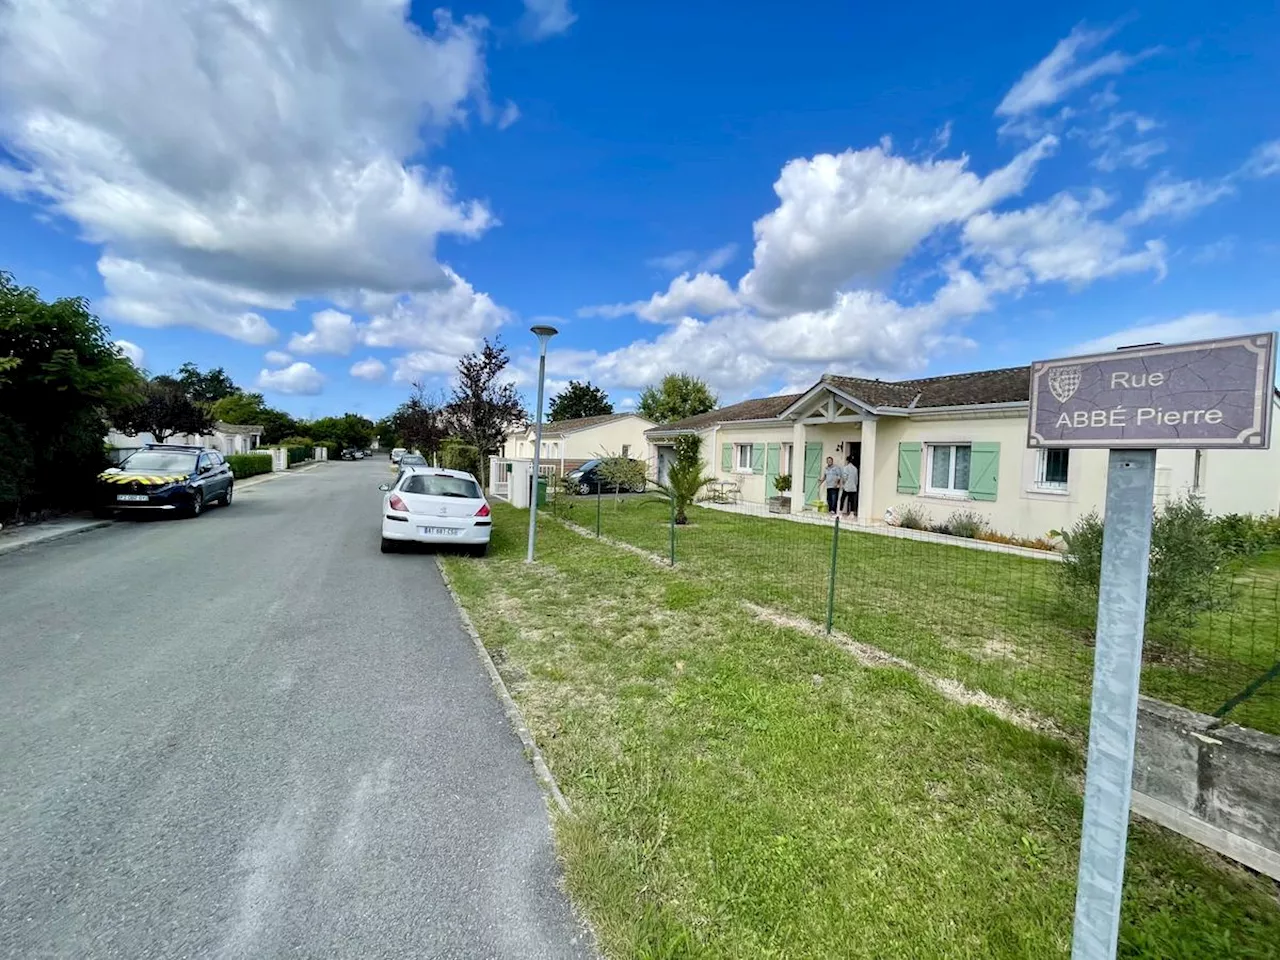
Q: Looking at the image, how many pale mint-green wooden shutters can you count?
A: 6